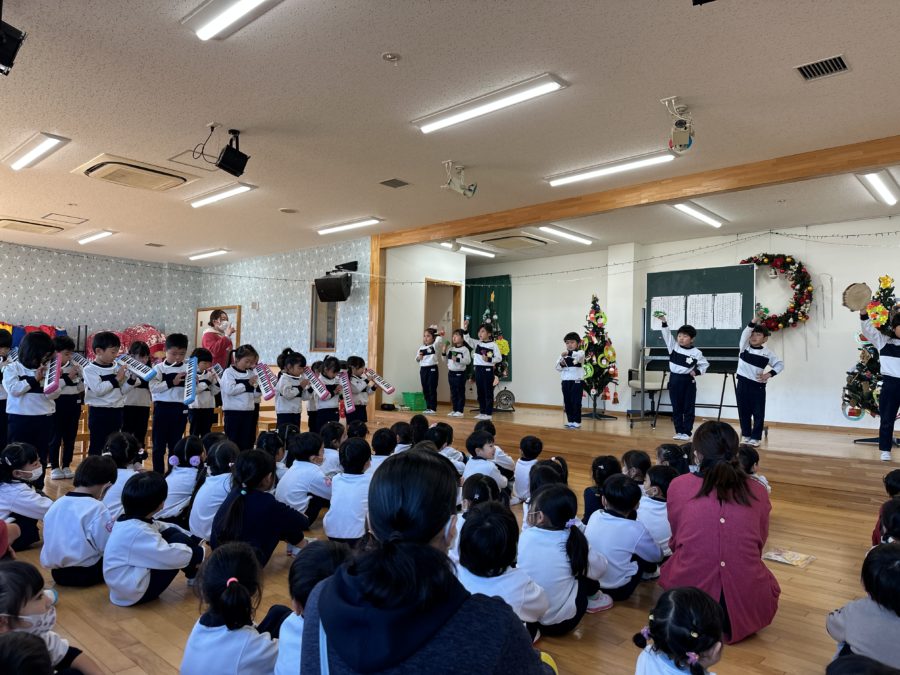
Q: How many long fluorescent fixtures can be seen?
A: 12